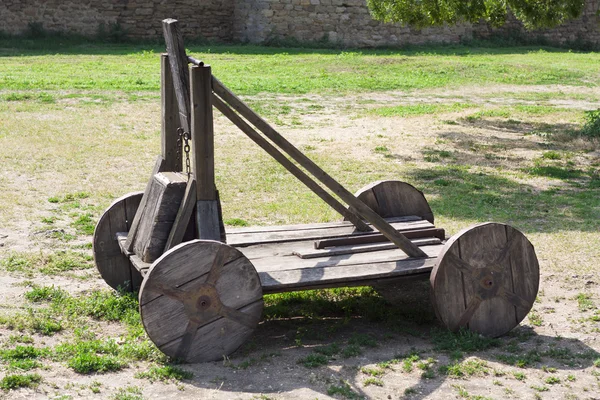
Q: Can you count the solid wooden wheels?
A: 4